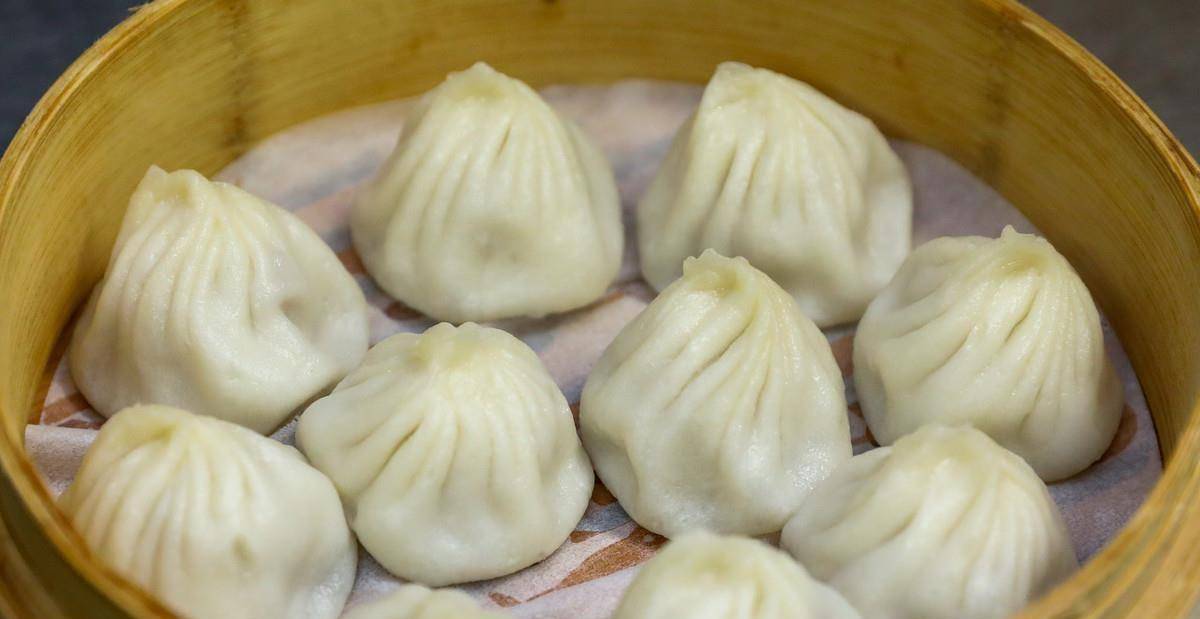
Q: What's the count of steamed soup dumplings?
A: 10